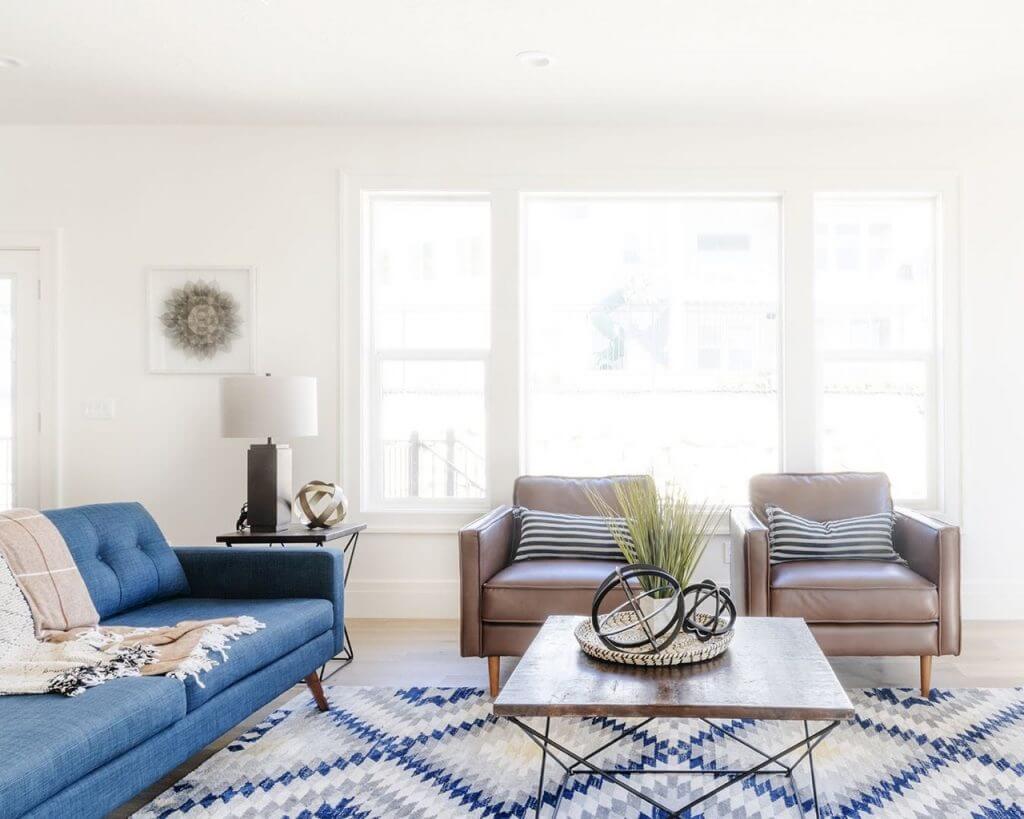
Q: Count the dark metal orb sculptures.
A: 2